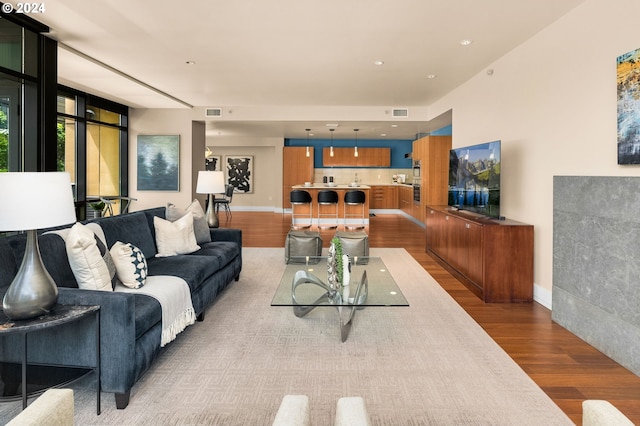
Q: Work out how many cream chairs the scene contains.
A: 2